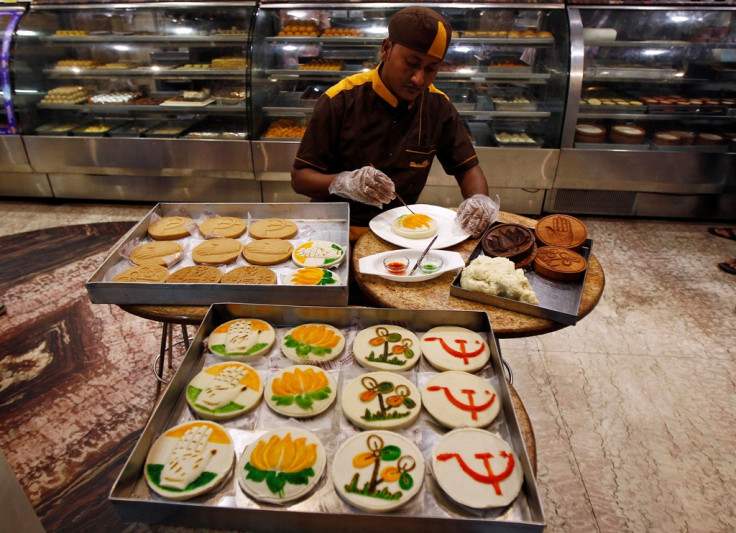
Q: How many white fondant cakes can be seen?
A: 15